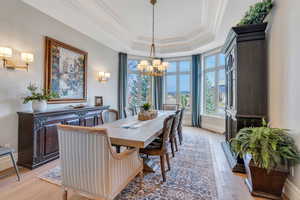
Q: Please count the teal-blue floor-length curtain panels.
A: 3